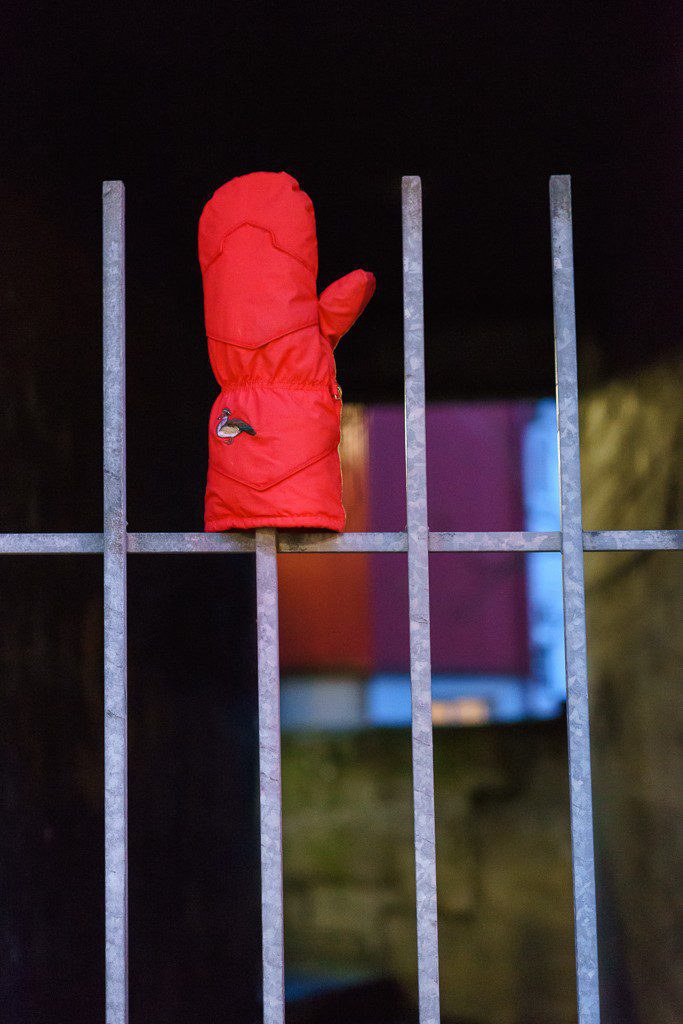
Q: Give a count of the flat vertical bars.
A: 4